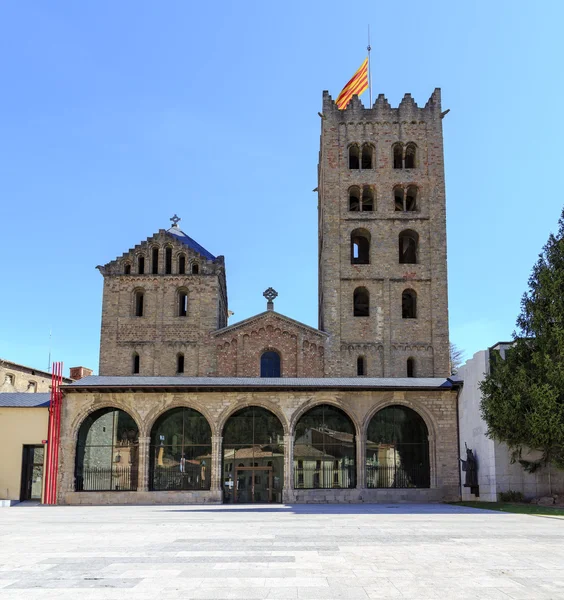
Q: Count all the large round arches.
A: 5